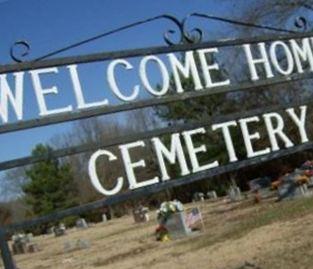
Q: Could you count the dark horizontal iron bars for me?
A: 4